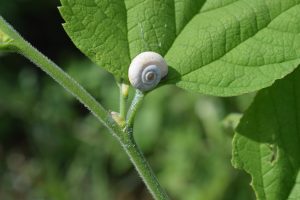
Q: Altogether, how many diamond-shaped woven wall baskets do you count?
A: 0